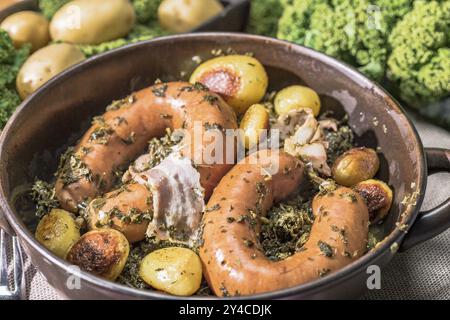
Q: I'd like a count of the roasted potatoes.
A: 8